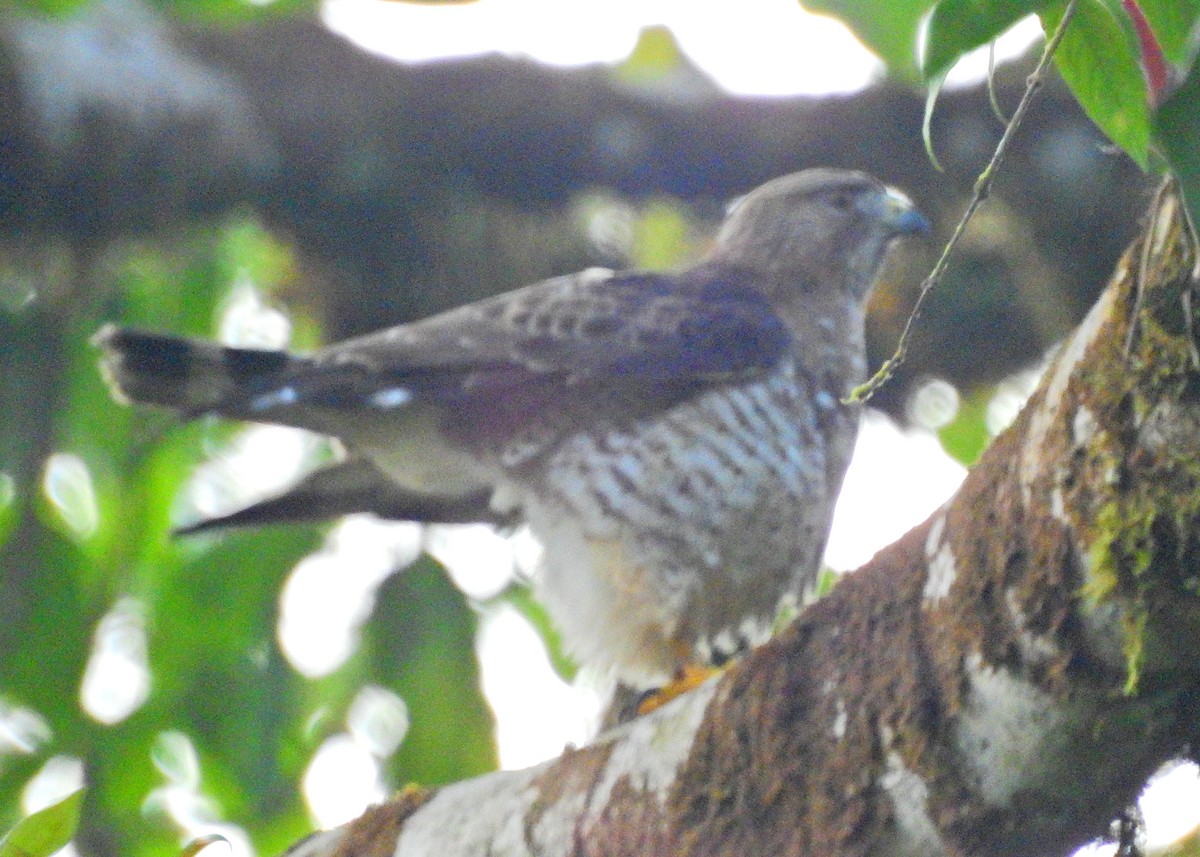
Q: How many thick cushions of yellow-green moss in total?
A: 1